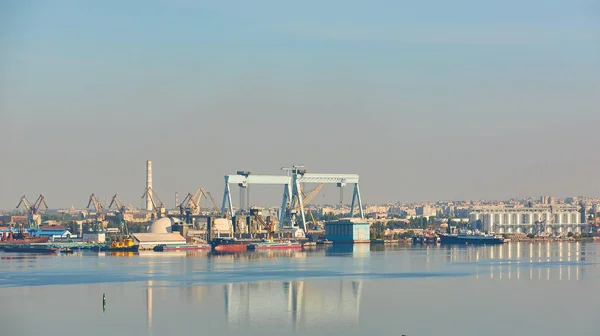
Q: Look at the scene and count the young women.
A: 0